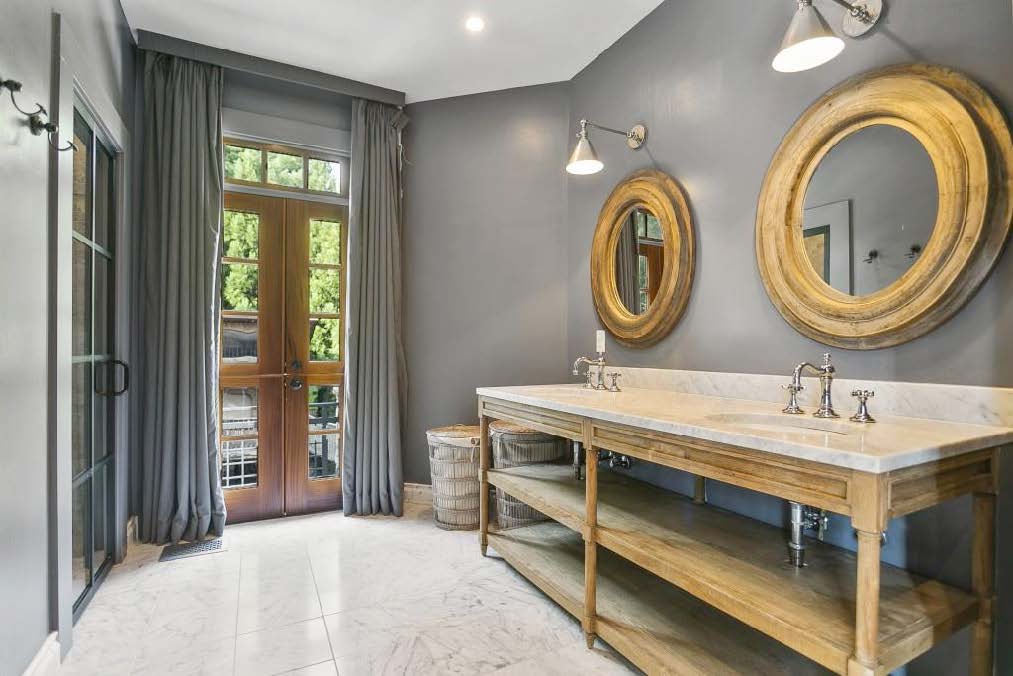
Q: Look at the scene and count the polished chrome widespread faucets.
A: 2